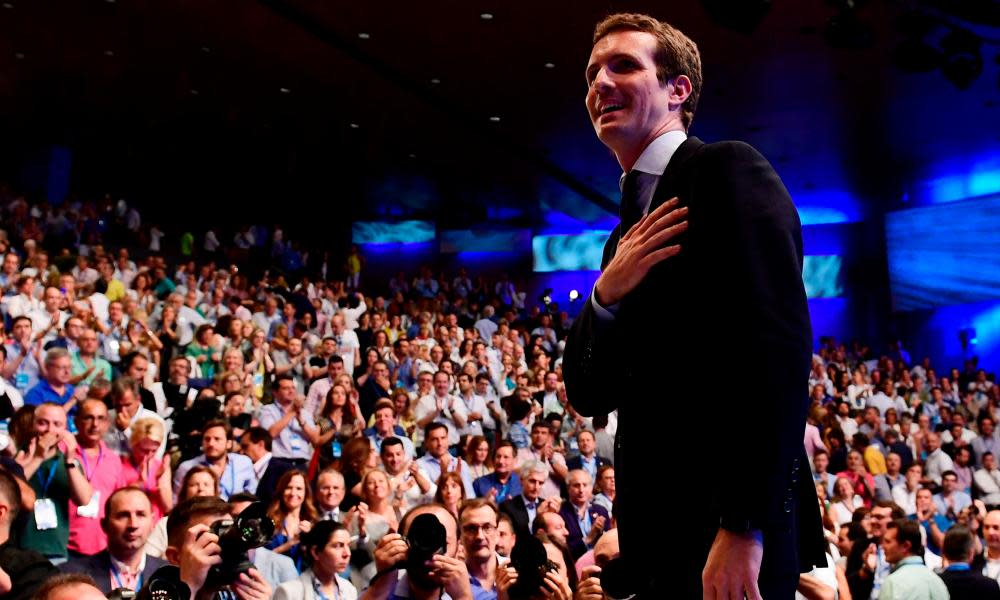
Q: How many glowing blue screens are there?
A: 5